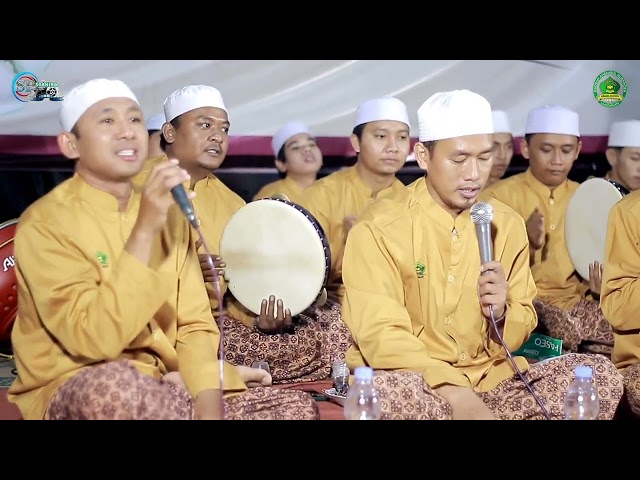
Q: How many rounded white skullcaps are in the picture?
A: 9